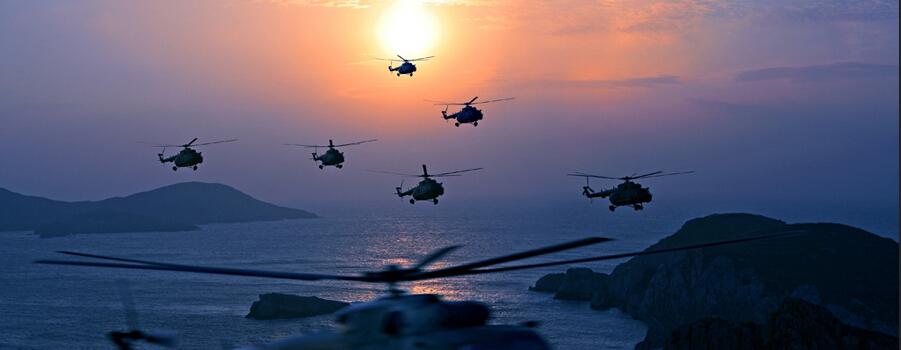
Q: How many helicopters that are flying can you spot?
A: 7